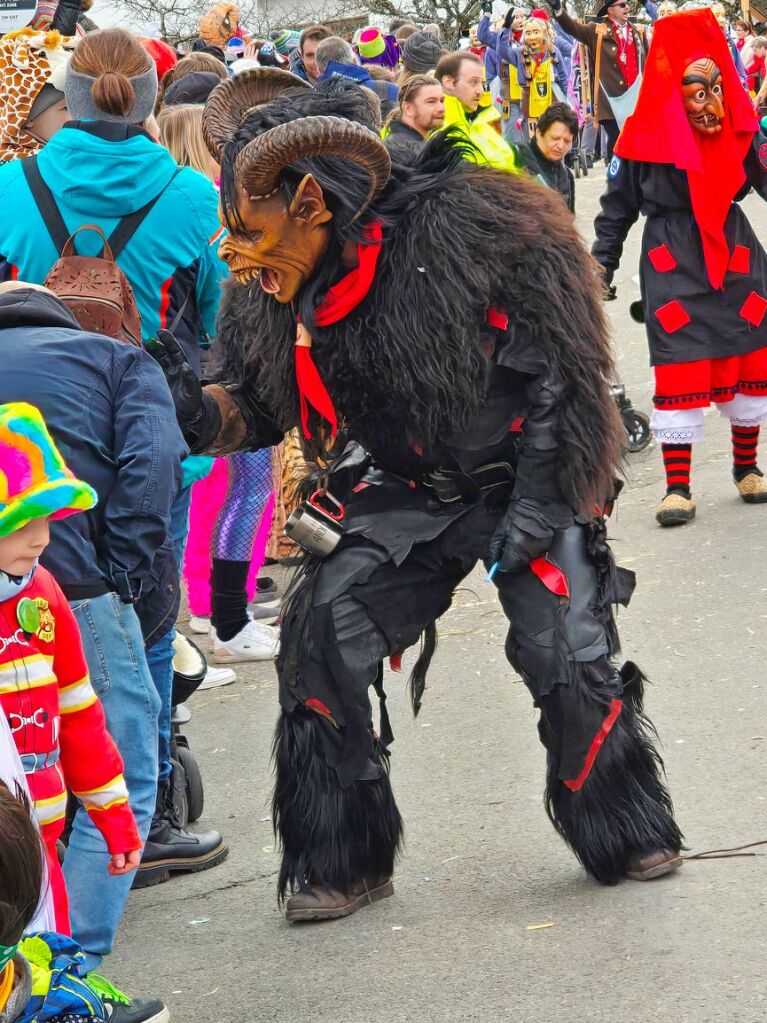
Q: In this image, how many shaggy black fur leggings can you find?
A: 2